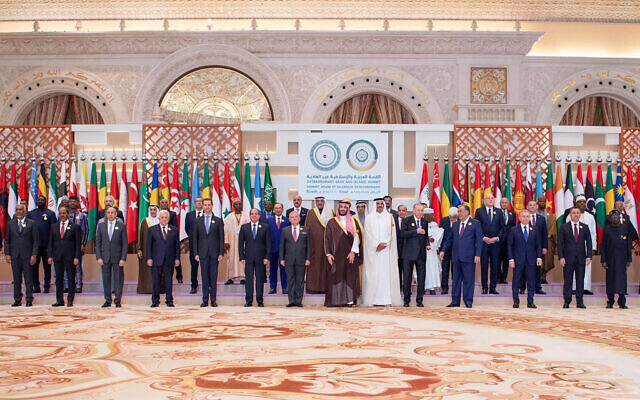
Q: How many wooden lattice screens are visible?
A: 4